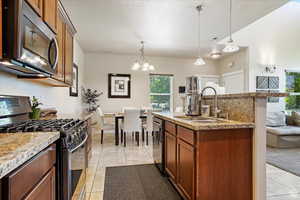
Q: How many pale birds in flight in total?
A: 0